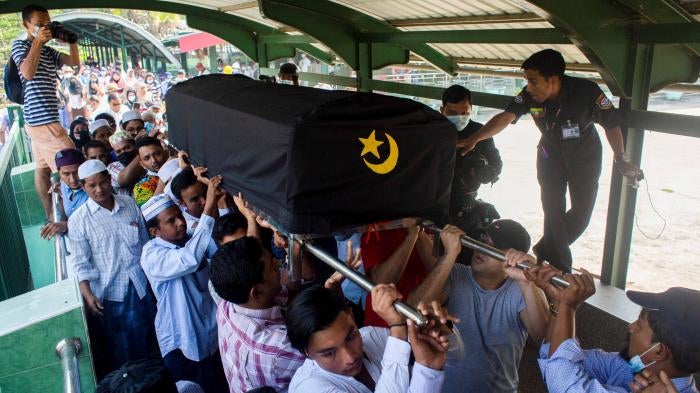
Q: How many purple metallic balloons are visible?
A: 0